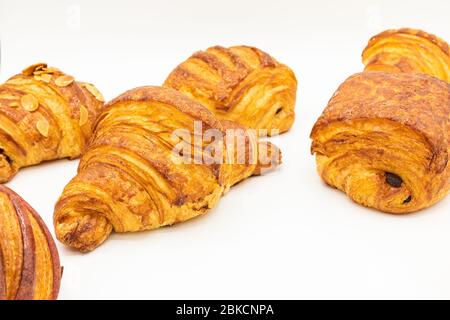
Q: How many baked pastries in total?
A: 6